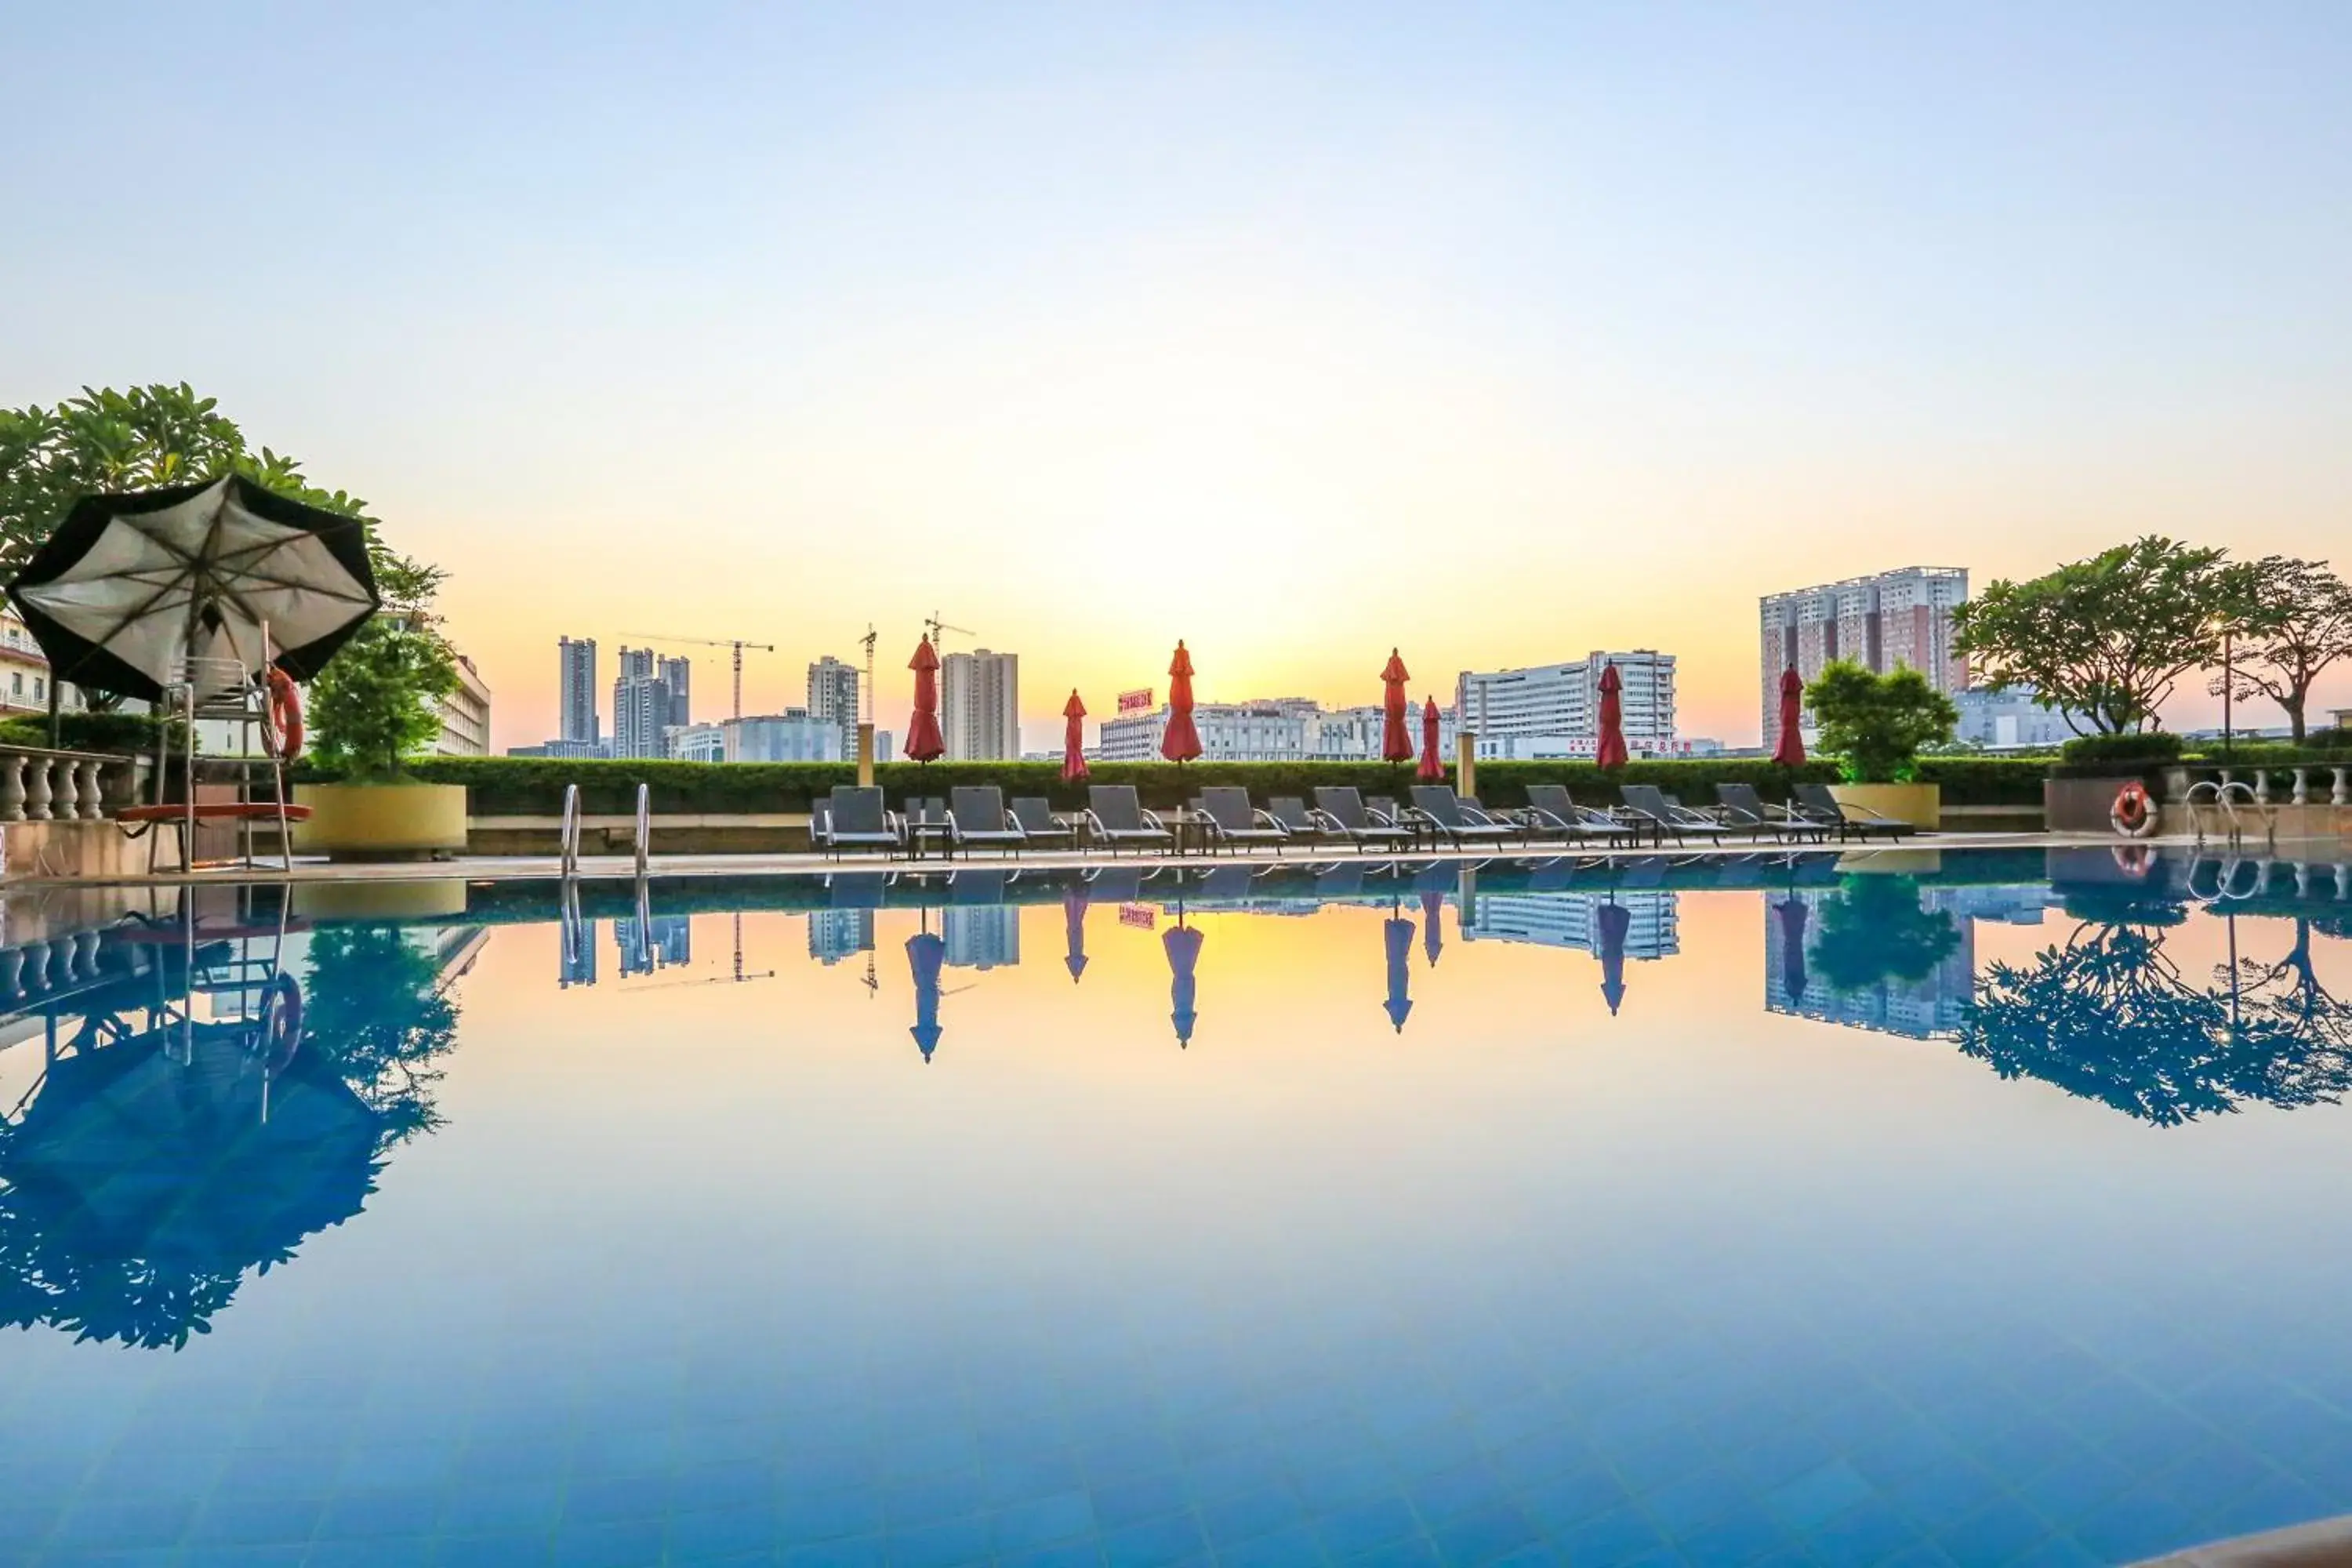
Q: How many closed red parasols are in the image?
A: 7